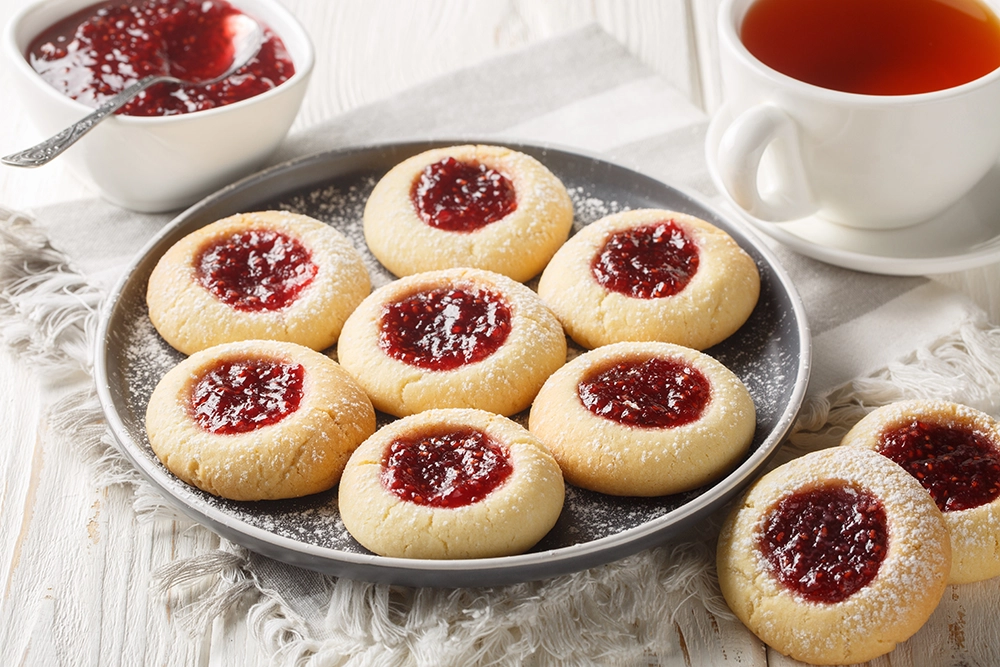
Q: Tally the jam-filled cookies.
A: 9